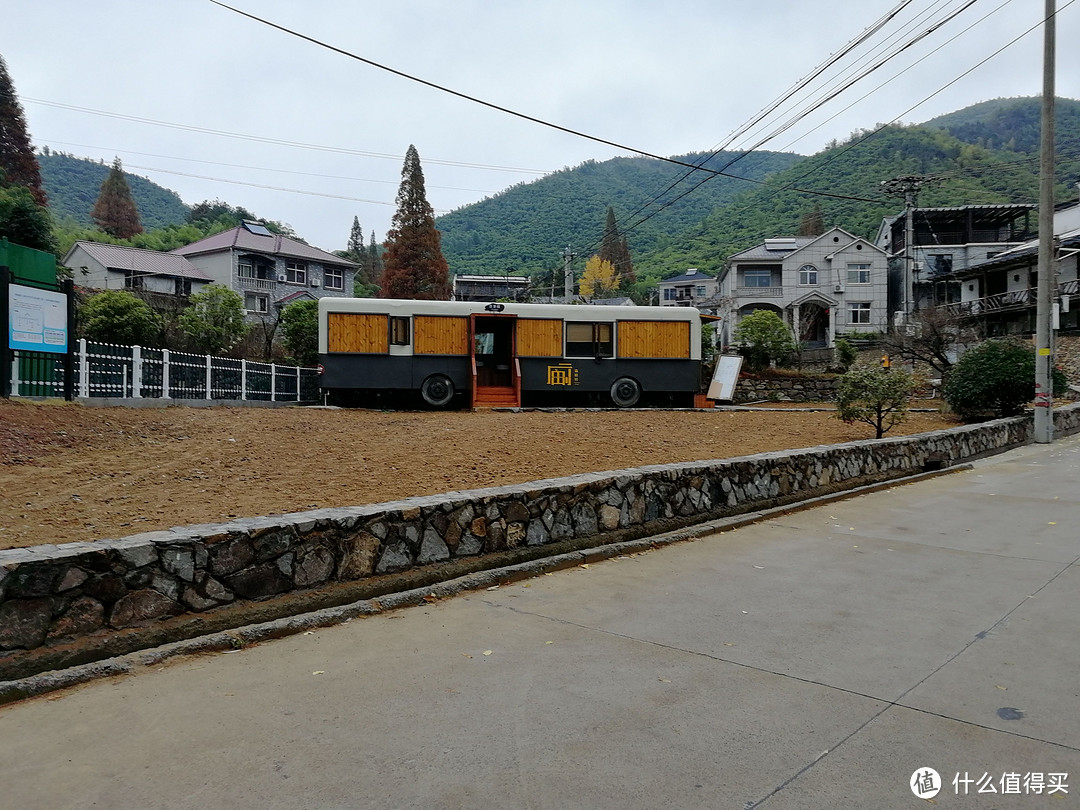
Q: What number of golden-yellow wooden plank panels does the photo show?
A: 4